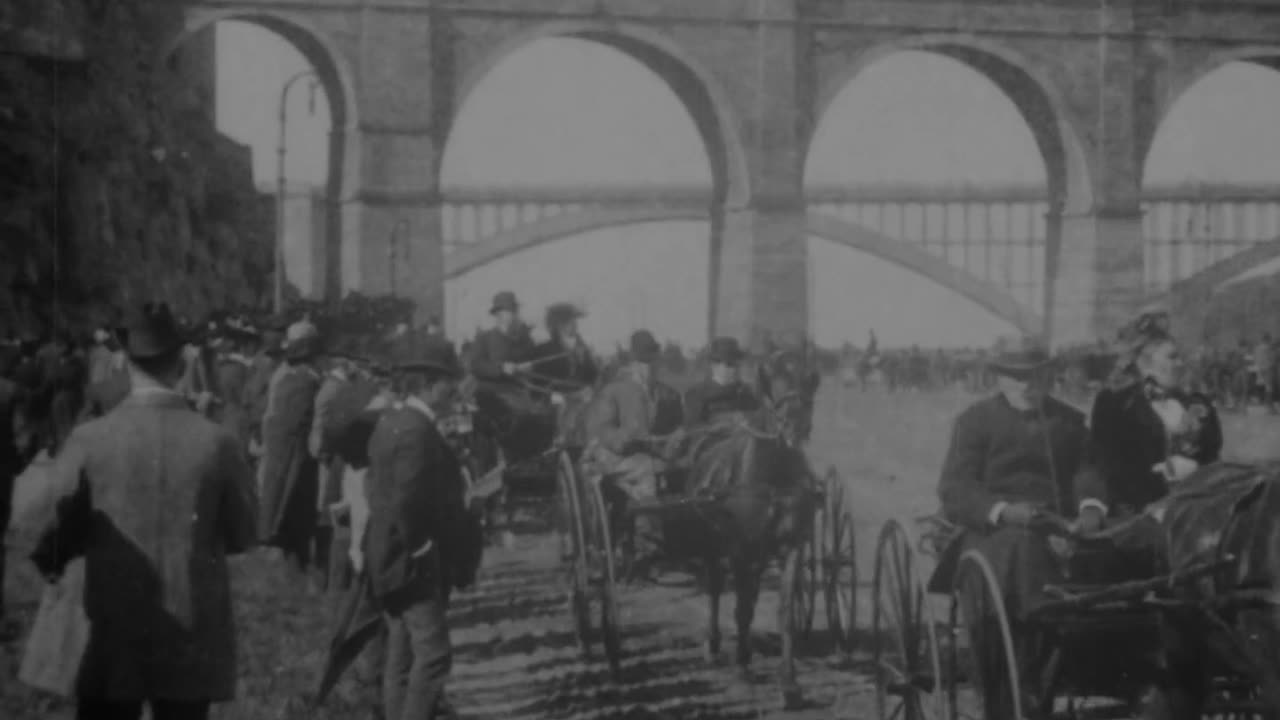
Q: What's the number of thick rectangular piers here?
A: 3